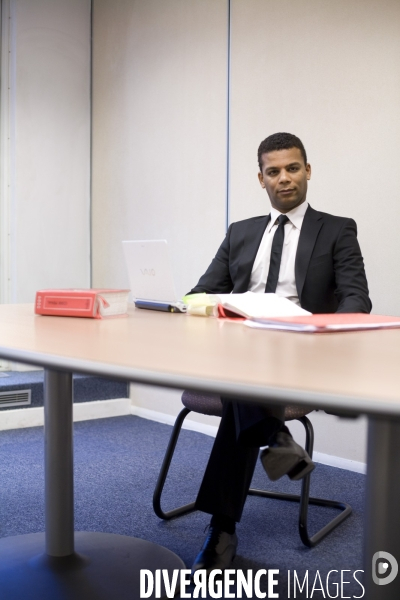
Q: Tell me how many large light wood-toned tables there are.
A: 1